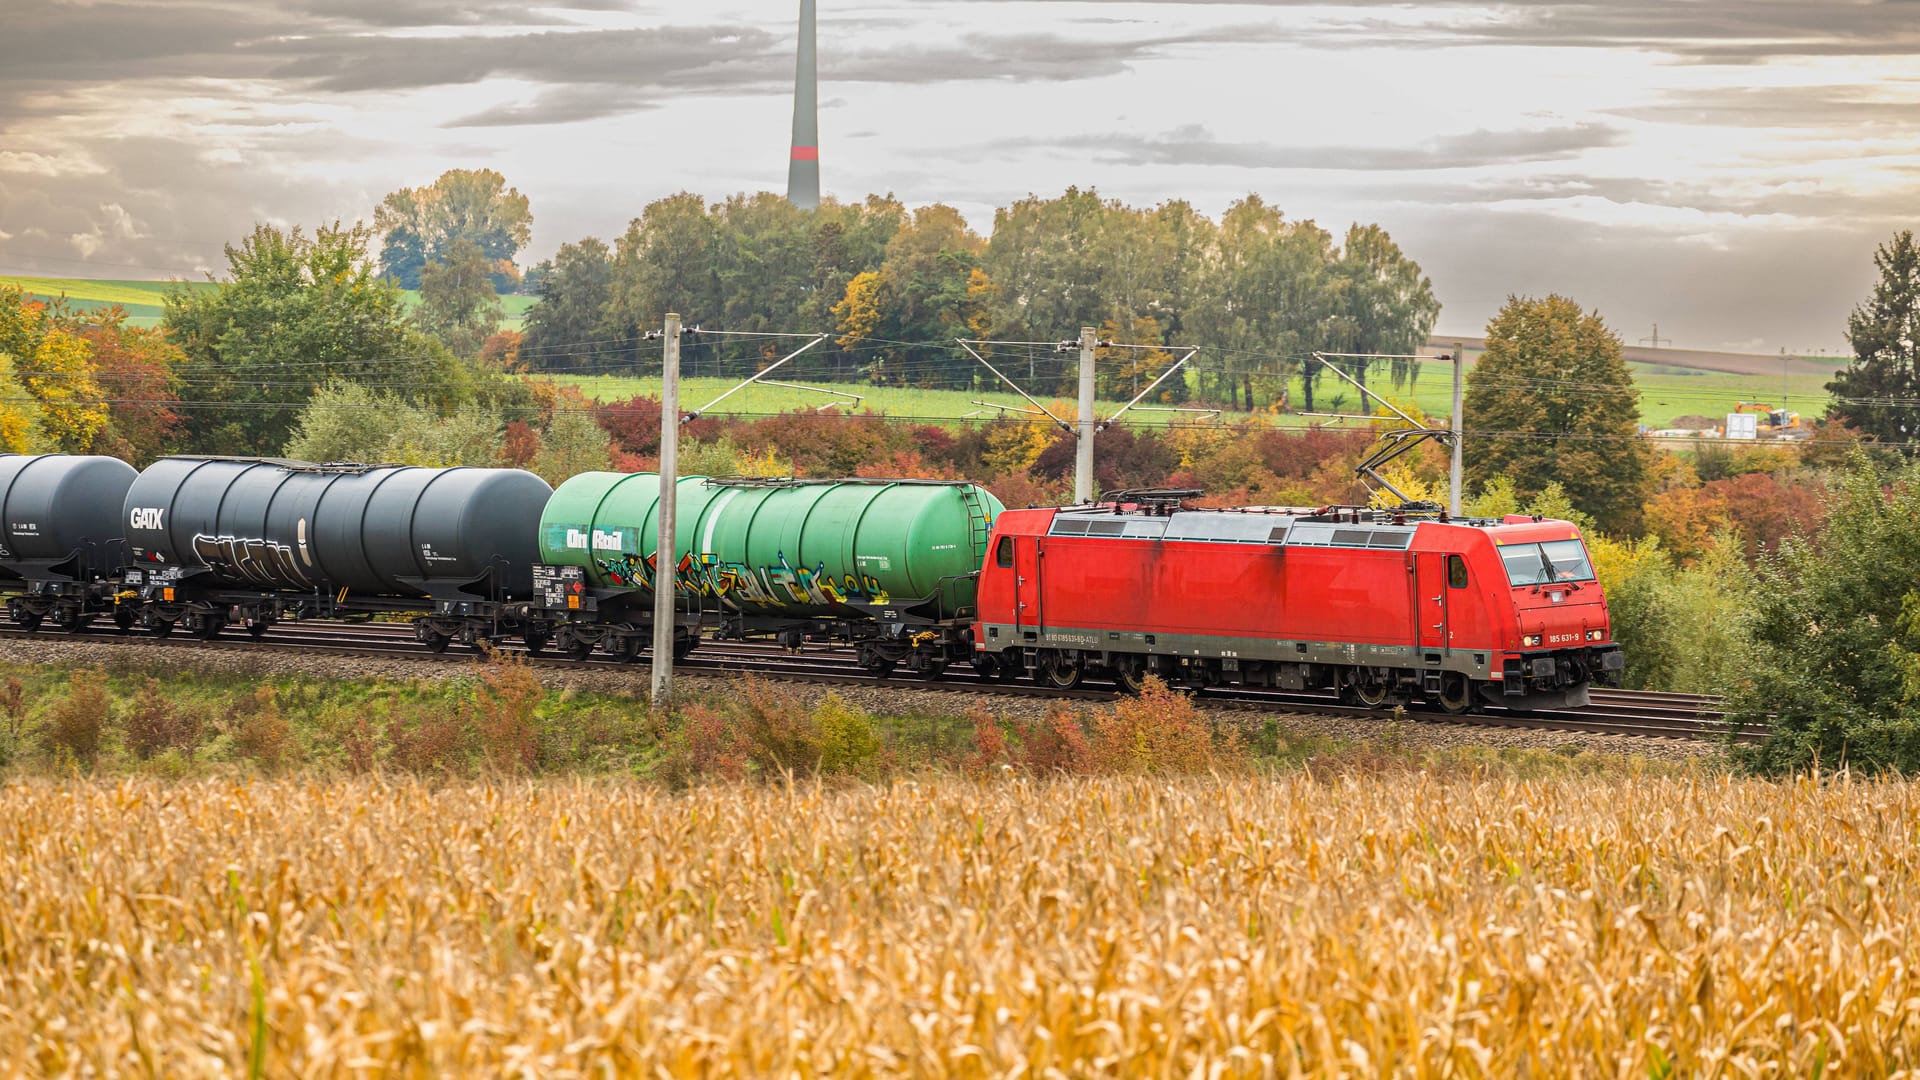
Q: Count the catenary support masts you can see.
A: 3